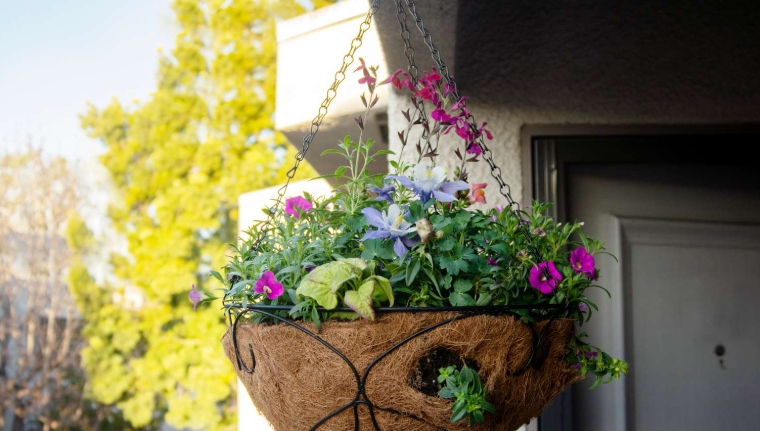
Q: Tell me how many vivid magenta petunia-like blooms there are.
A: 4